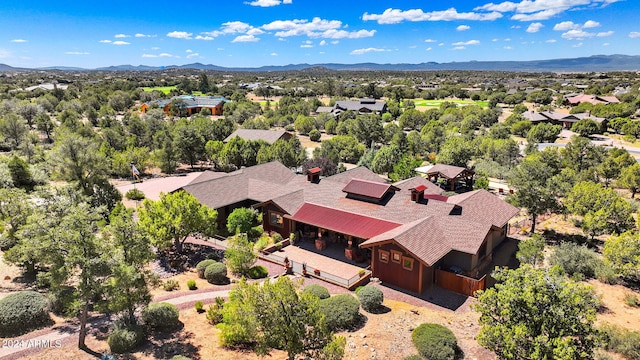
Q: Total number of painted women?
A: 0